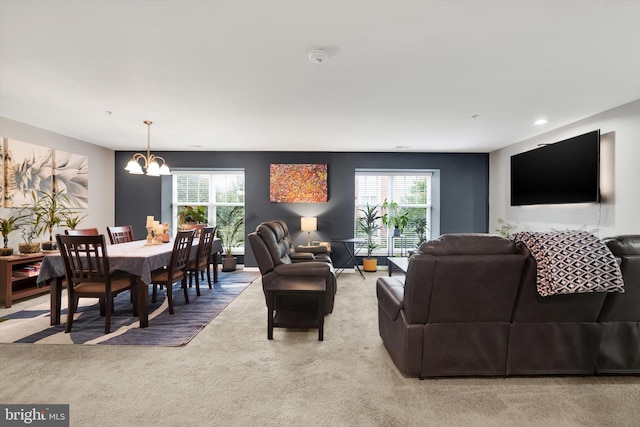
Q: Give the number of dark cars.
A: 0